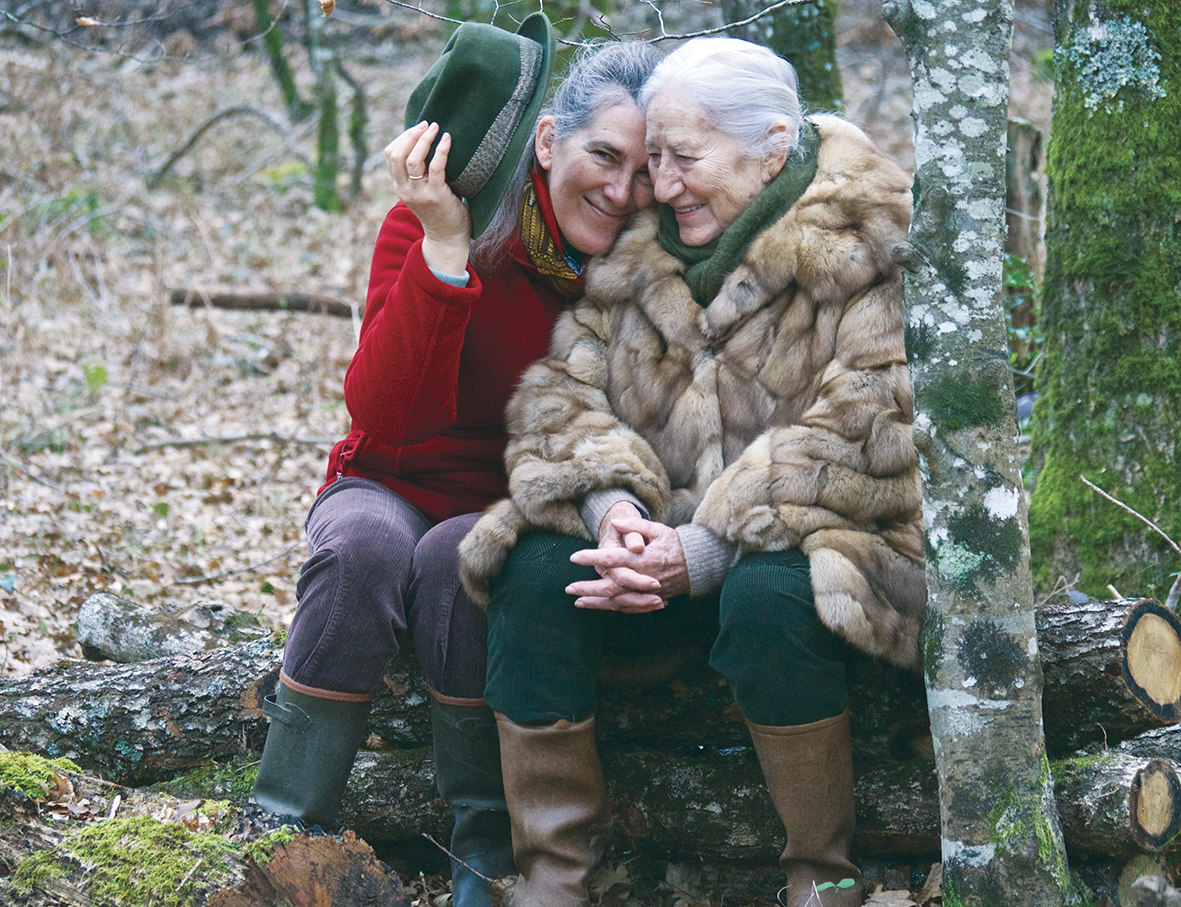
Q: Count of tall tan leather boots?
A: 2